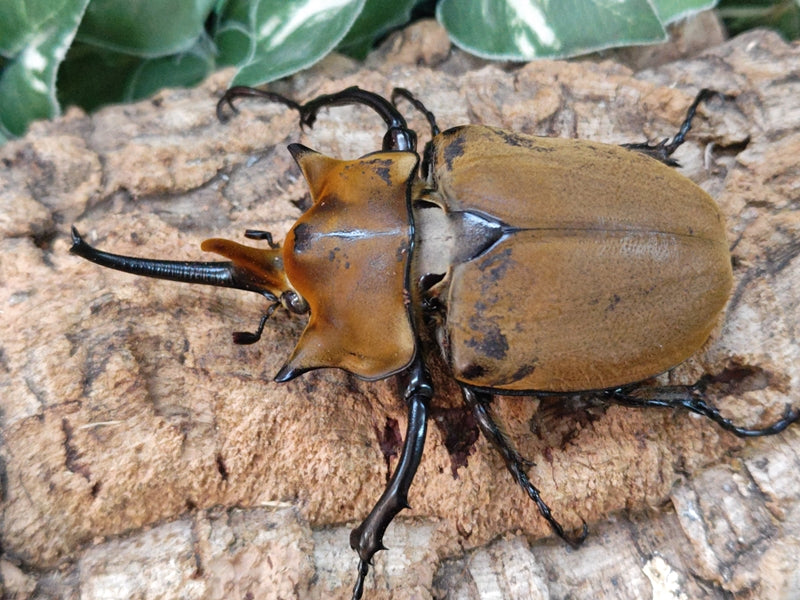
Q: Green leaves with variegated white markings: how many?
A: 3